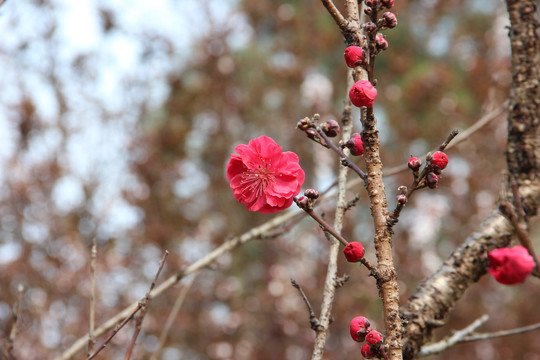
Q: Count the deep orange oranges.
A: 0